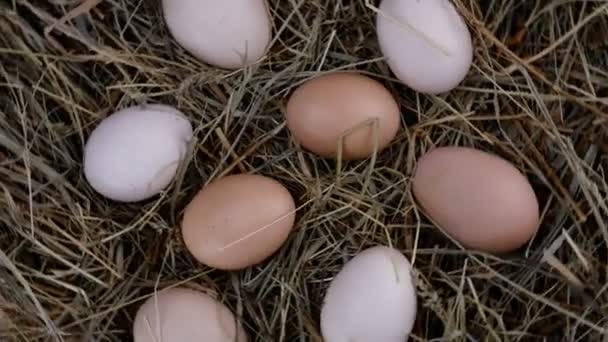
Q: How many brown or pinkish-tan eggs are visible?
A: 4